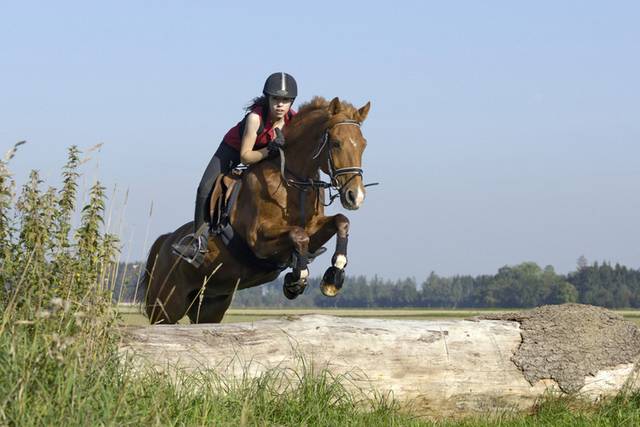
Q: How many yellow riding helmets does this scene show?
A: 0